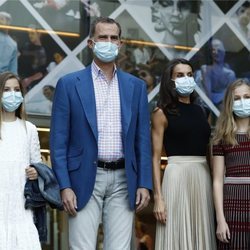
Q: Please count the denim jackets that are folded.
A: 1